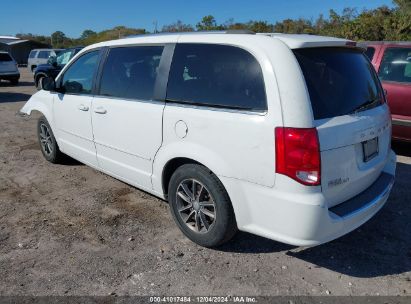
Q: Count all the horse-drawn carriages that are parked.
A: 0